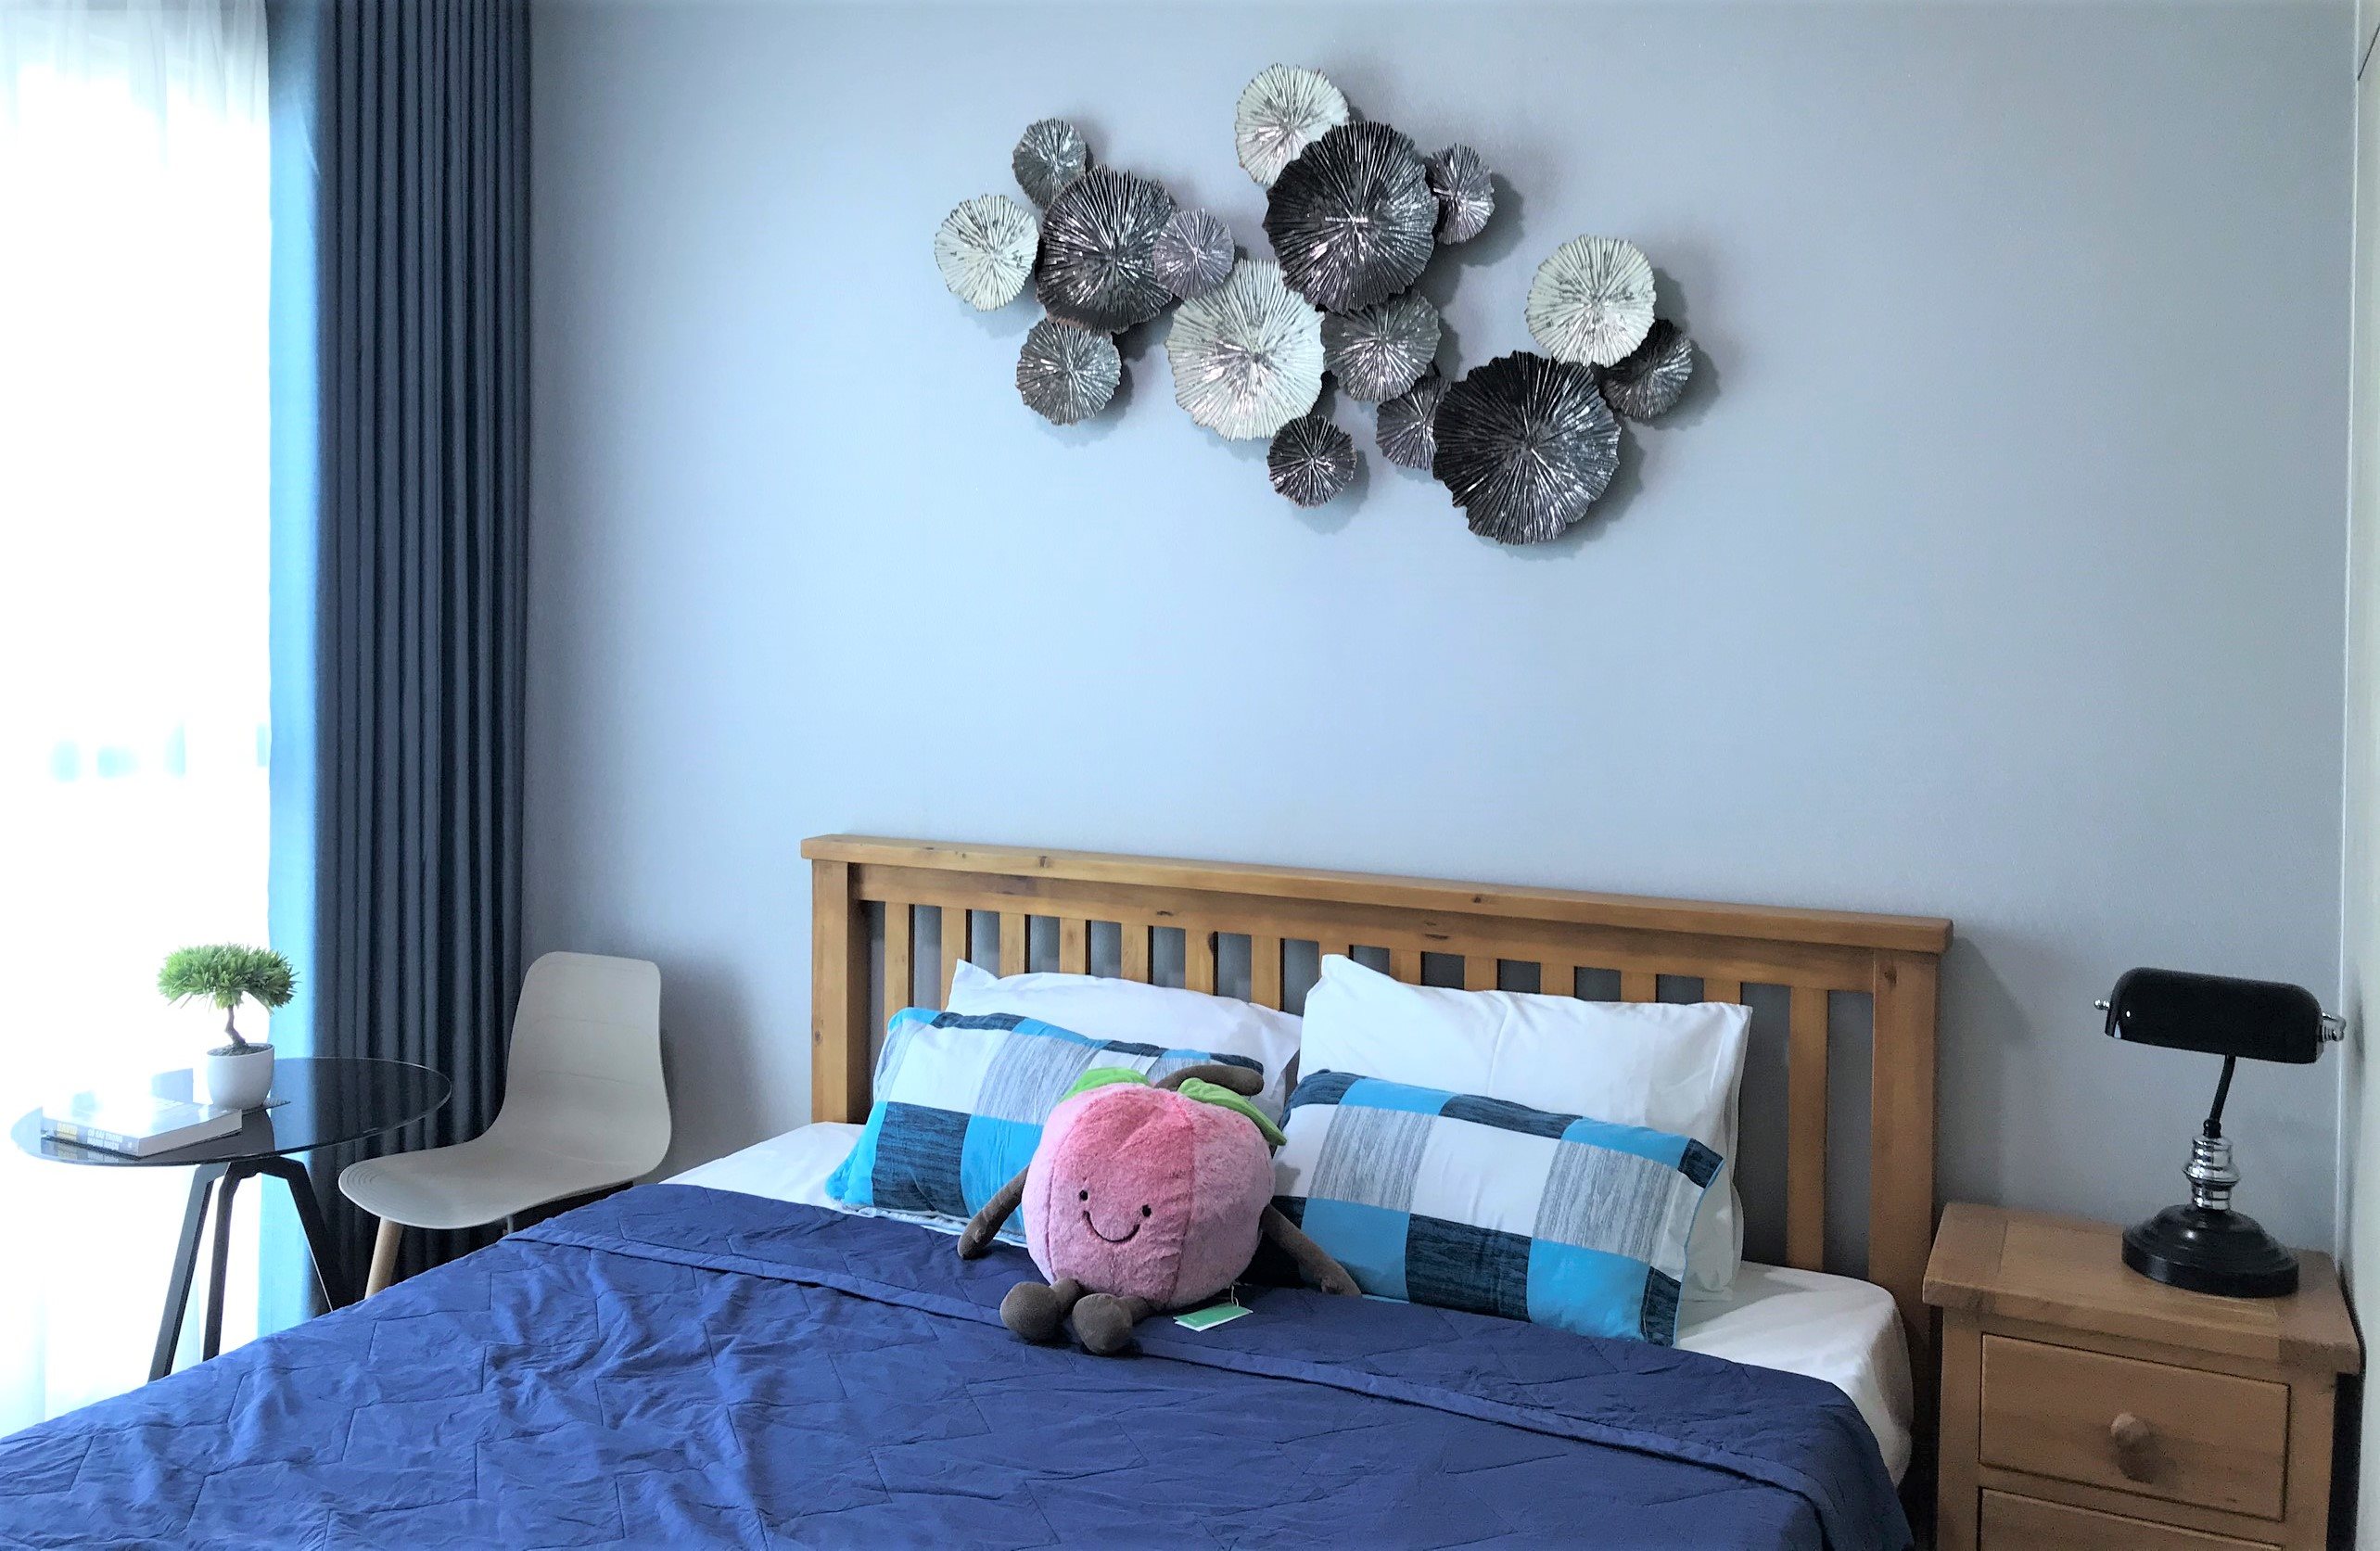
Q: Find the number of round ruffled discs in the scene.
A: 15